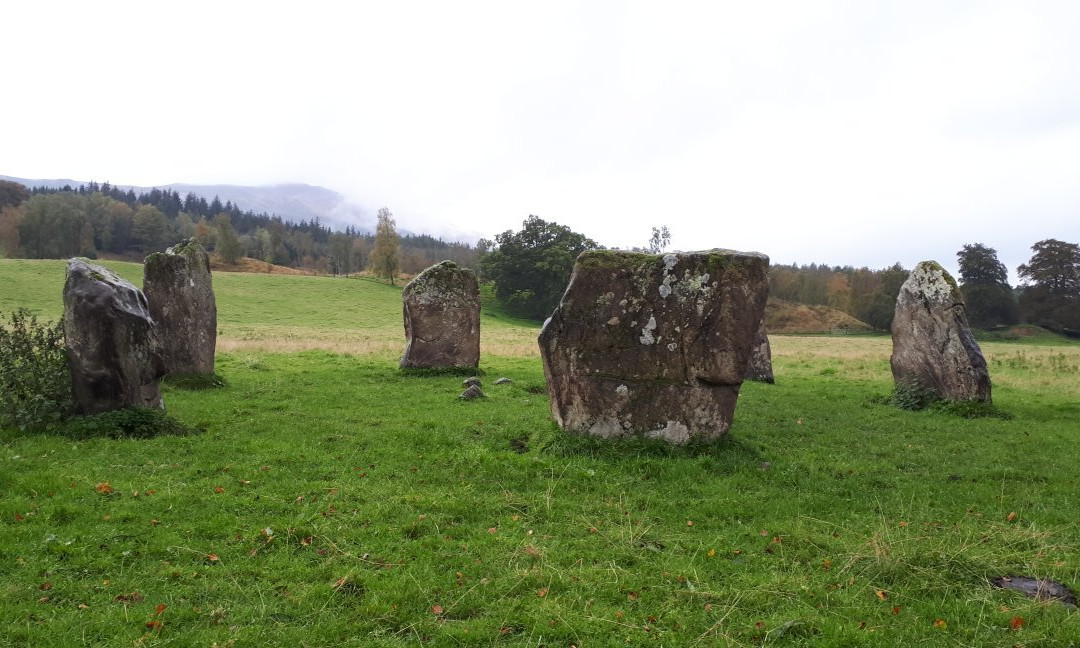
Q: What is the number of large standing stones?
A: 6